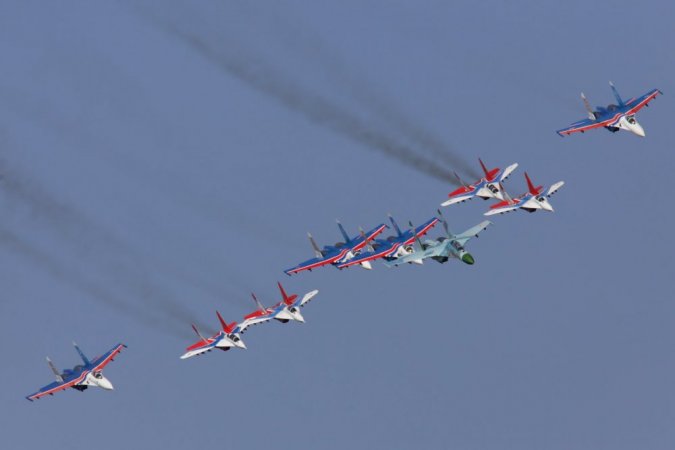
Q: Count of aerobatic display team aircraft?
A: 9